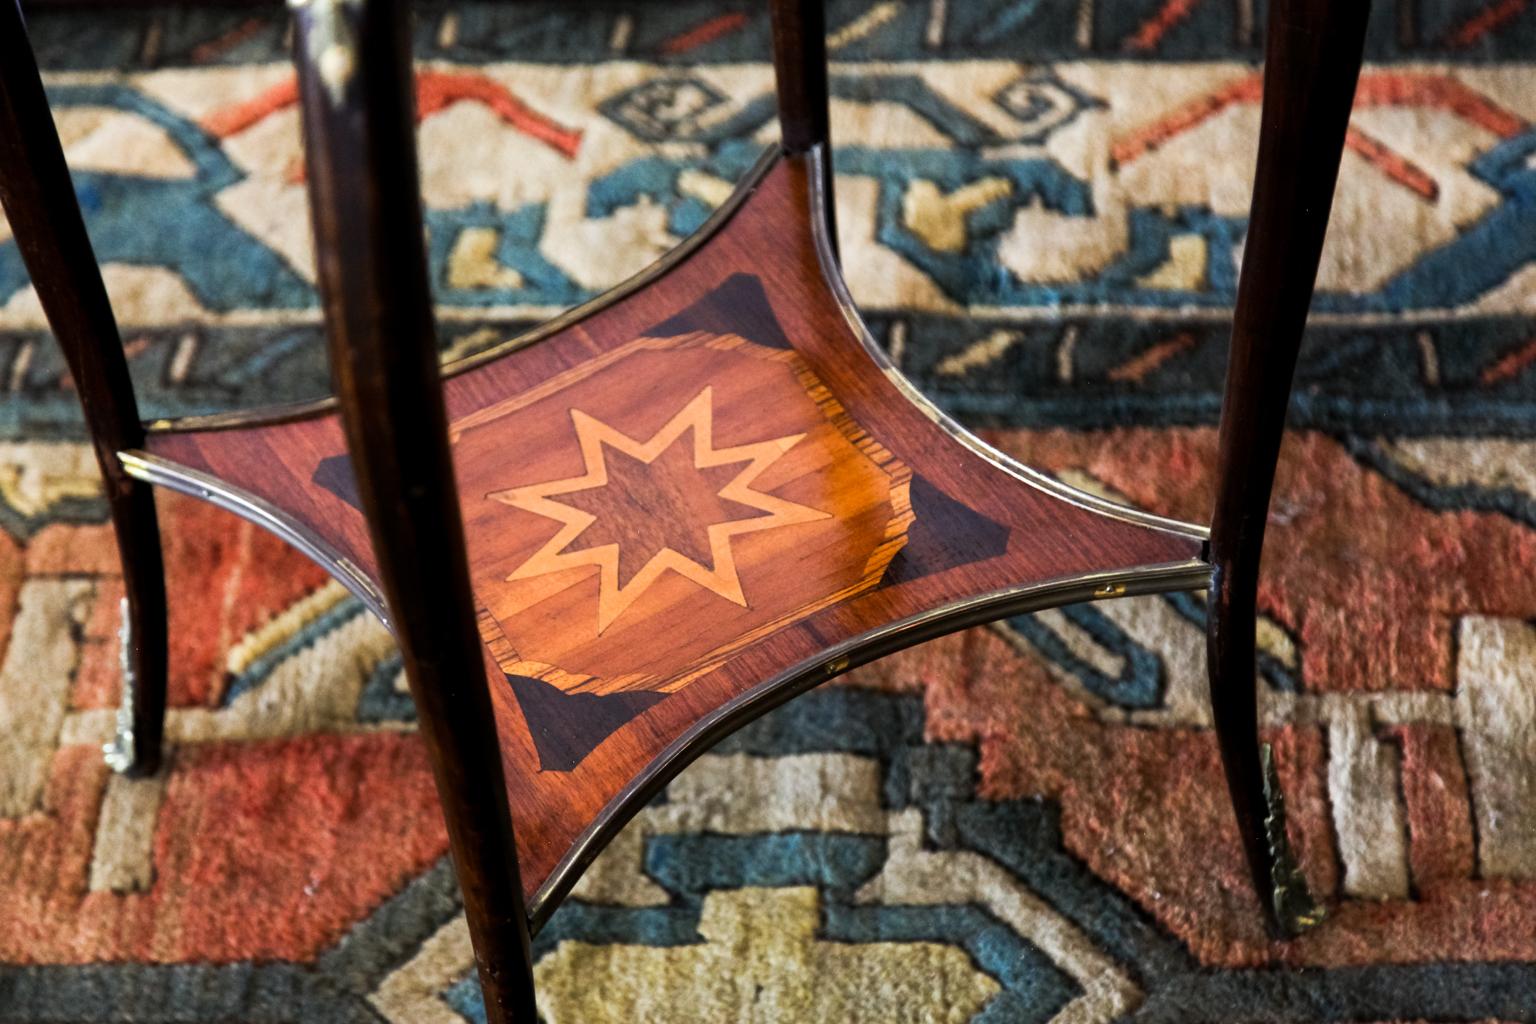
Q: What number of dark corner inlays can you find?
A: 4